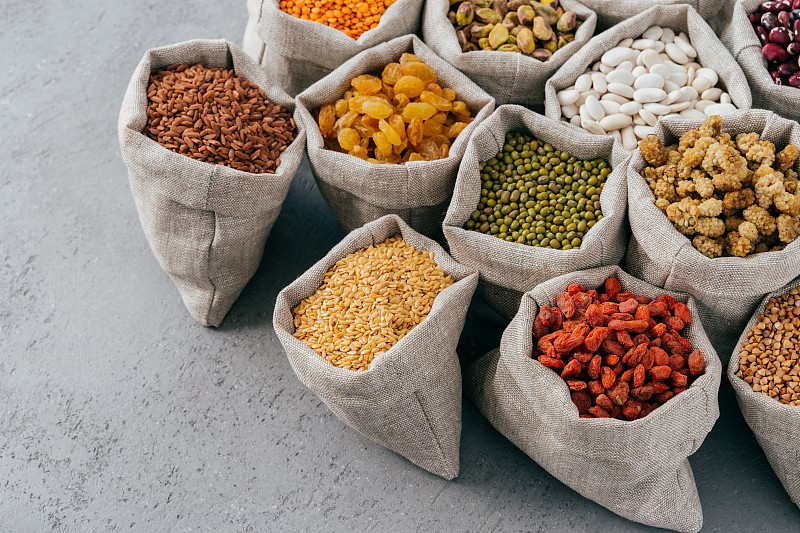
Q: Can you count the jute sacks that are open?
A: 11